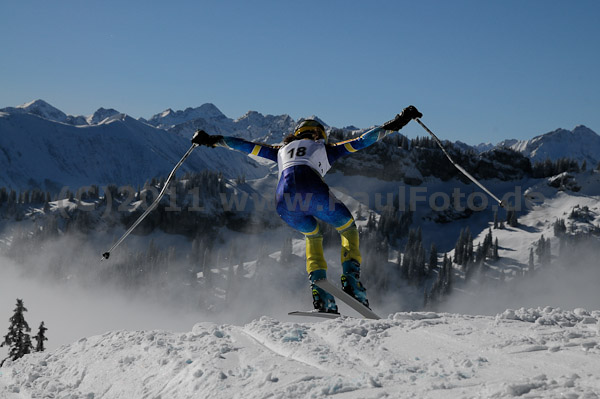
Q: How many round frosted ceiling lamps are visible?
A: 0